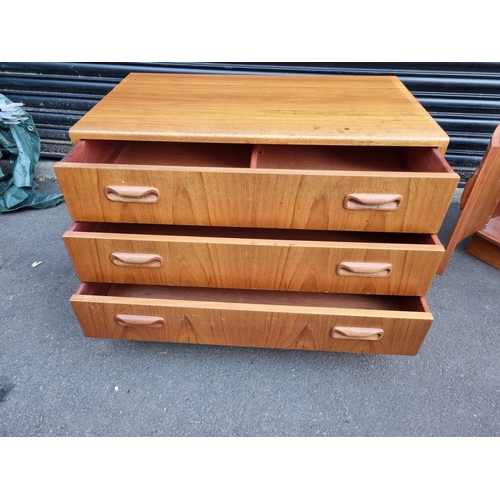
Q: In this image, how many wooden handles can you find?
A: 6